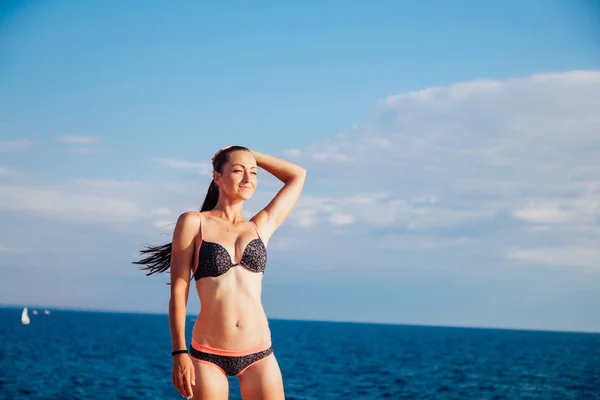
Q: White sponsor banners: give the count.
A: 0